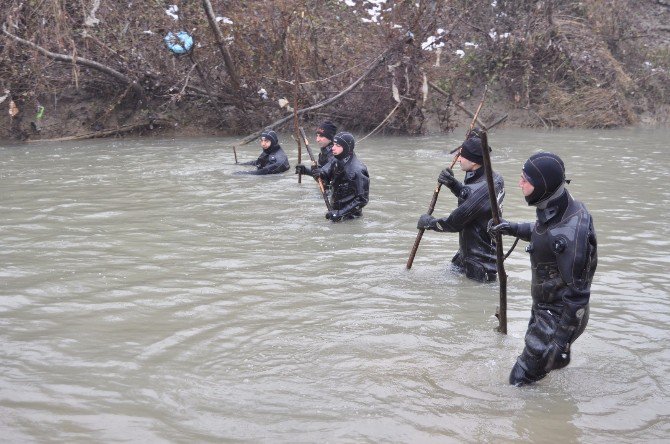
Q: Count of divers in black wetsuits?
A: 5